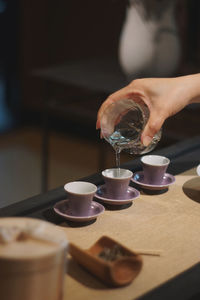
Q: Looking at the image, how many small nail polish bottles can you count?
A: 0